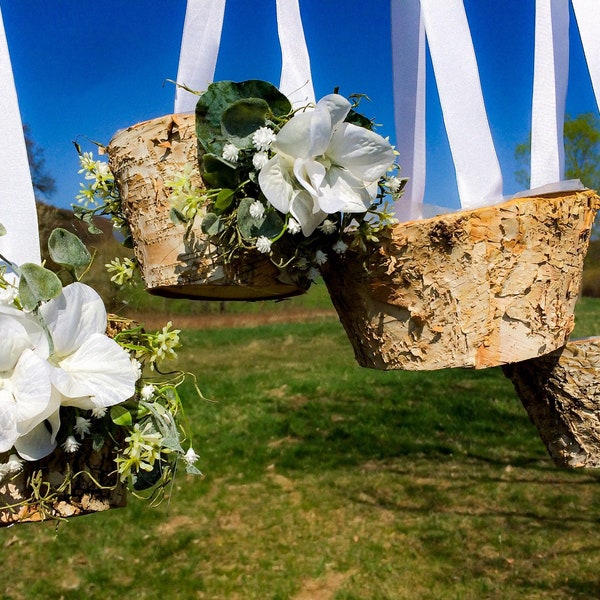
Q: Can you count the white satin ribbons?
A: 7